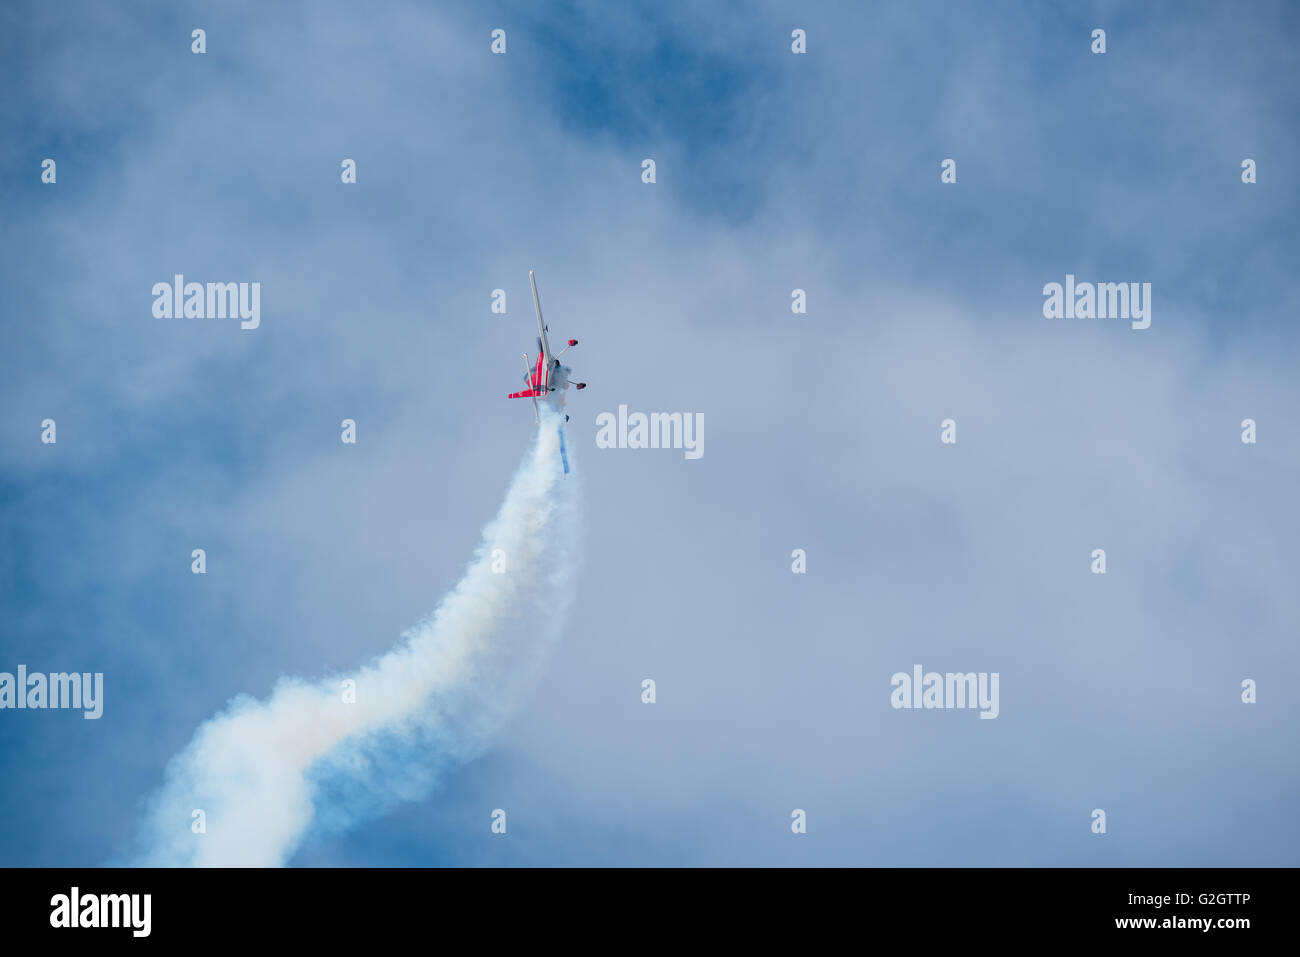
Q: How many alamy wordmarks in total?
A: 6